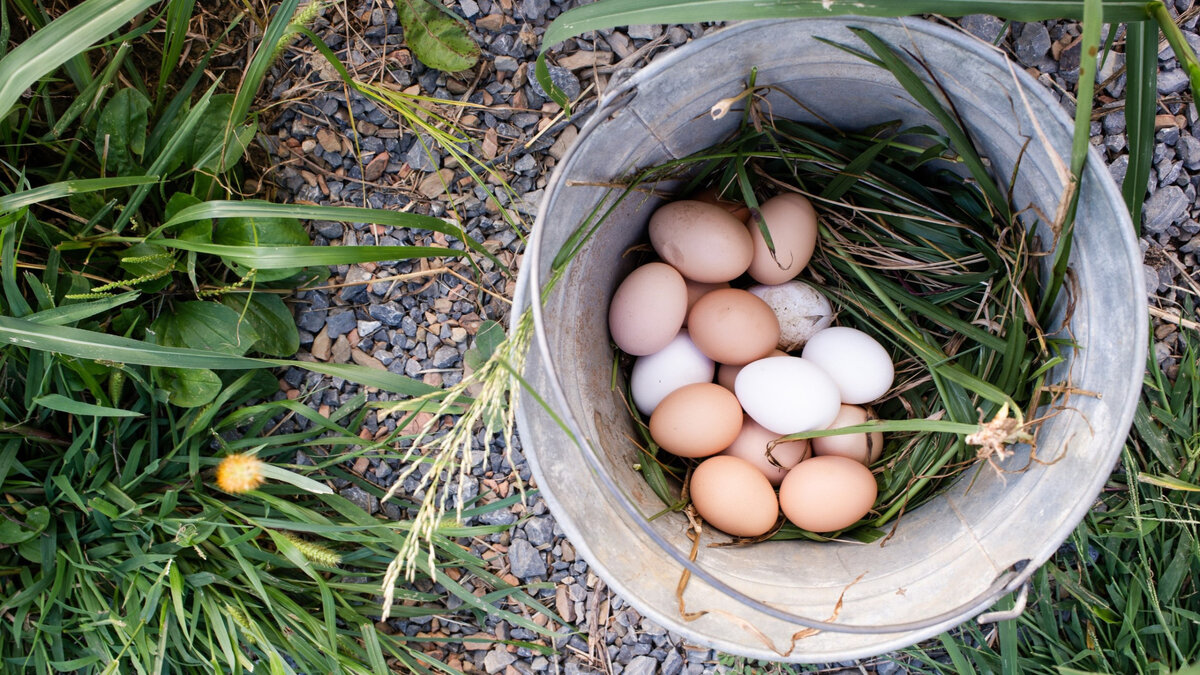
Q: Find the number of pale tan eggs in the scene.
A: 12